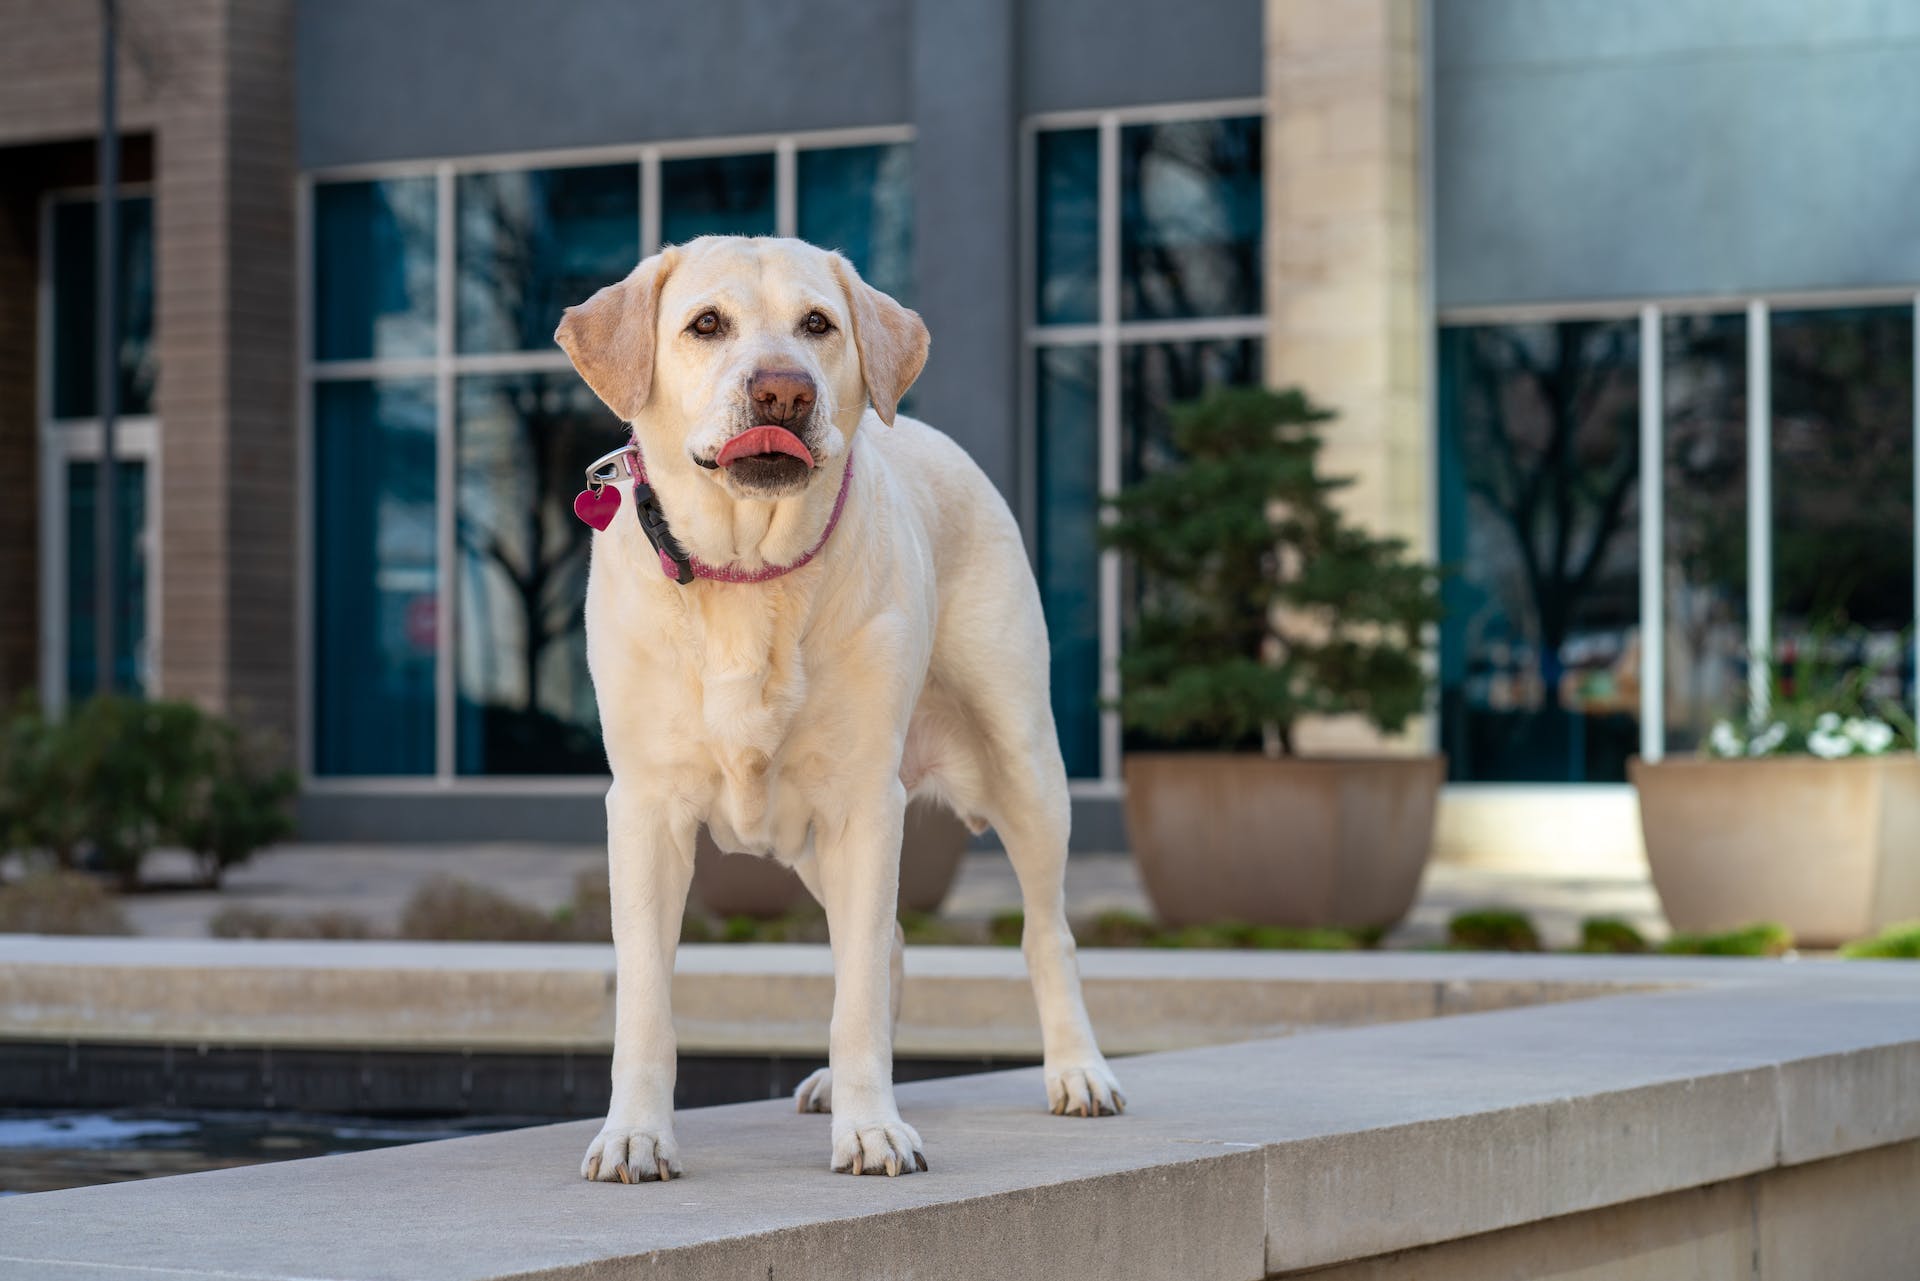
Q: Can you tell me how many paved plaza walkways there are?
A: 1